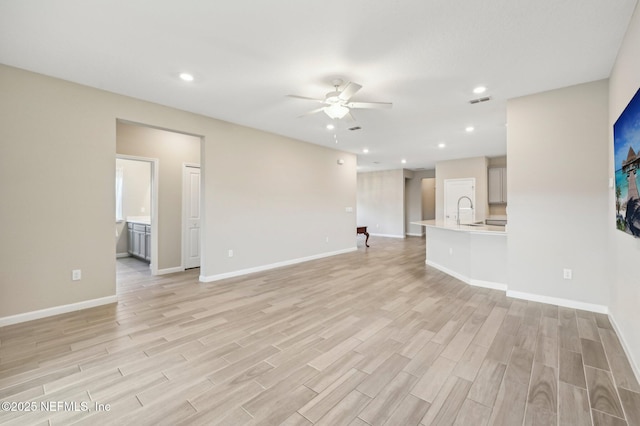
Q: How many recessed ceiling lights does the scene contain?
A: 7